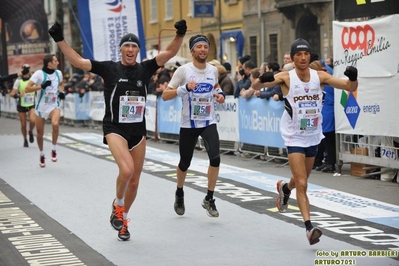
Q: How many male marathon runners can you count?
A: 5